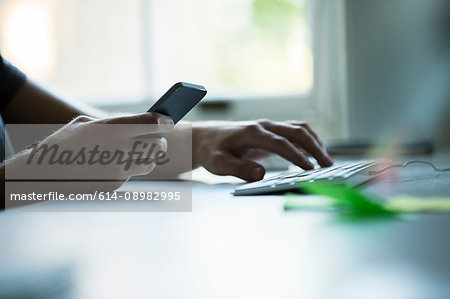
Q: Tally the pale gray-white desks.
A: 1